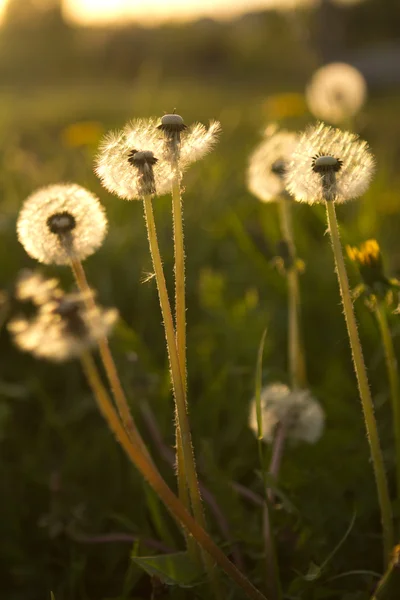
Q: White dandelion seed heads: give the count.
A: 8